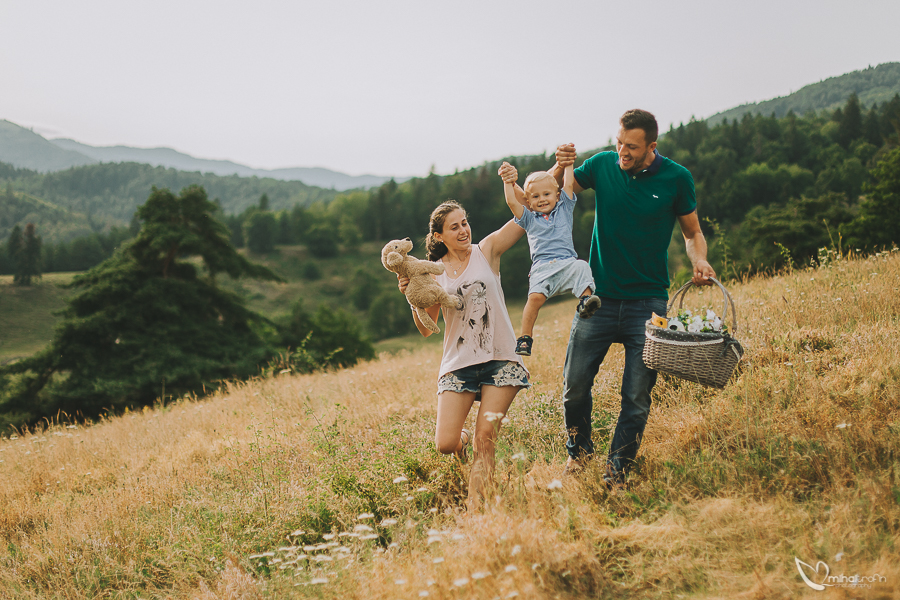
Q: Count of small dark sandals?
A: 2